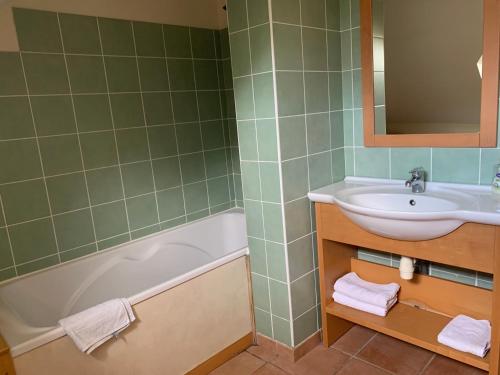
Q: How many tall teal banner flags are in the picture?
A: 0